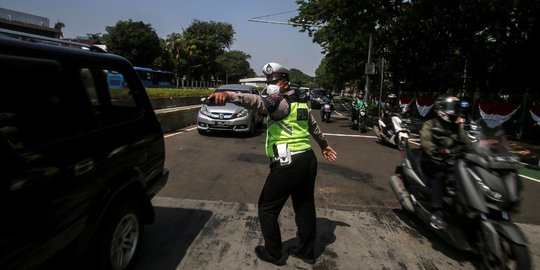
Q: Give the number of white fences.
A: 1